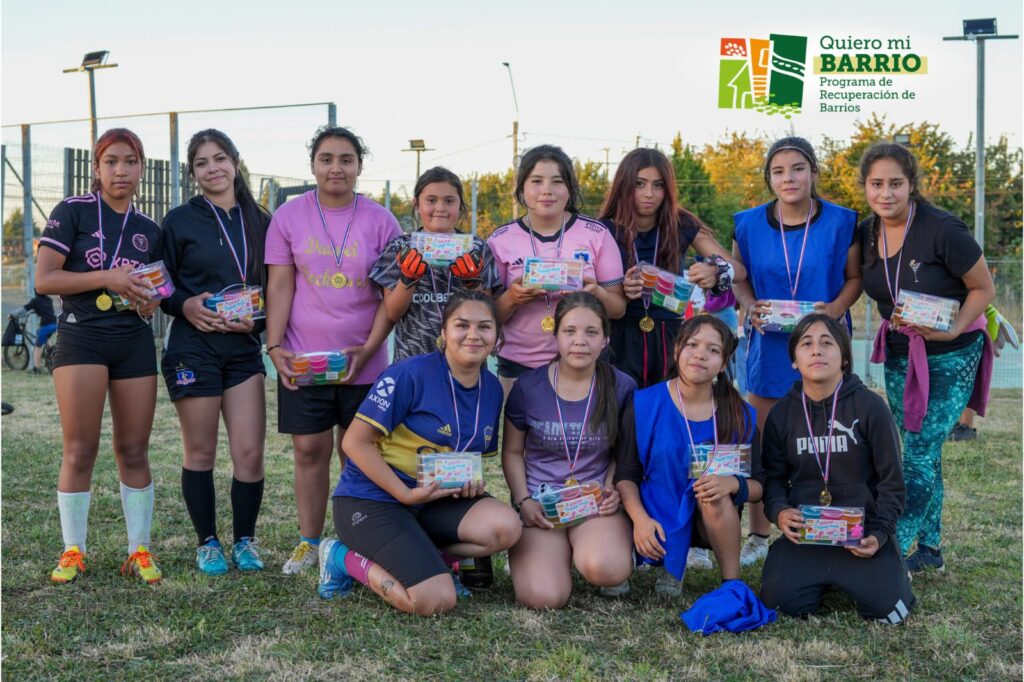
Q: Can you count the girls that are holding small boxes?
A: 12